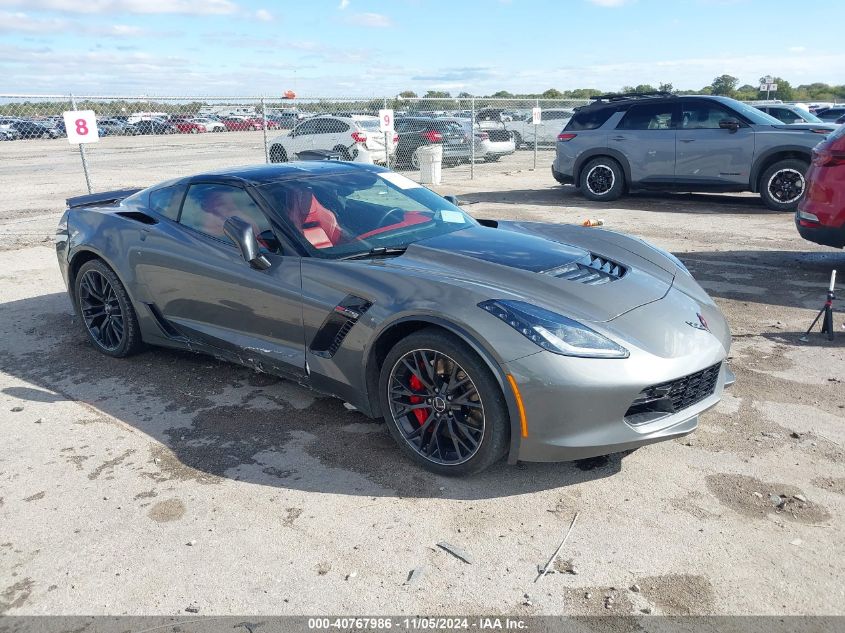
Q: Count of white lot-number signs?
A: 3